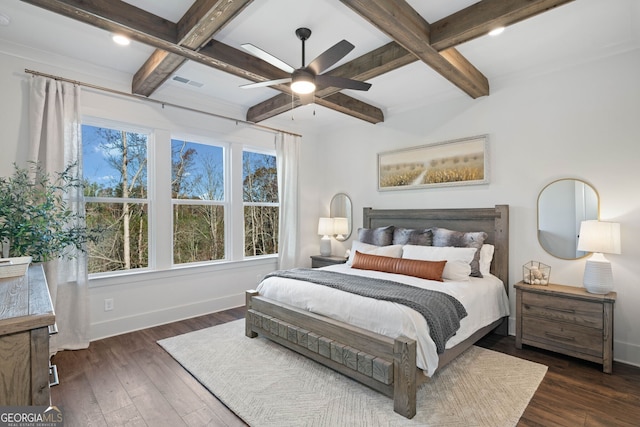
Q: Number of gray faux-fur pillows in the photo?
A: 3